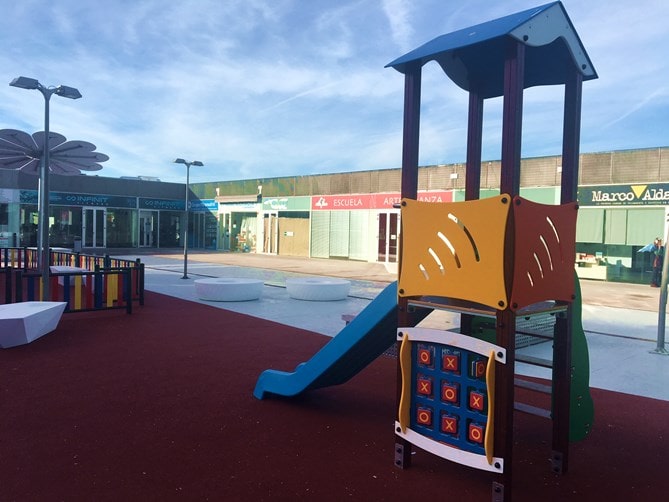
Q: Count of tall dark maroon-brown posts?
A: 4